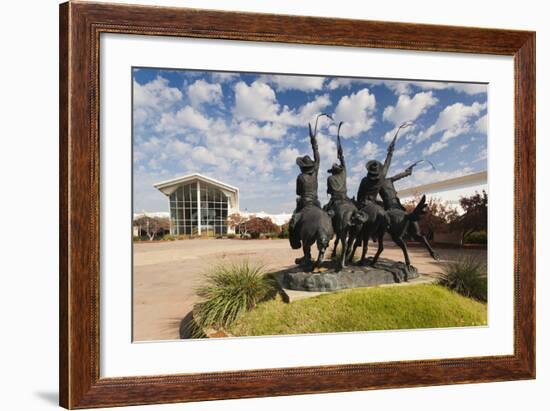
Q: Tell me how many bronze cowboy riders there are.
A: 4